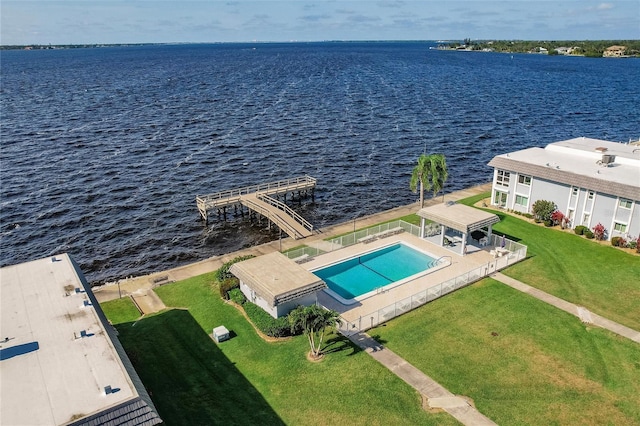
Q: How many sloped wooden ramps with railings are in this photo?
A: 1